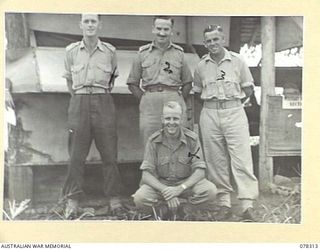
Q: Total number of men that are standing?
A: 3